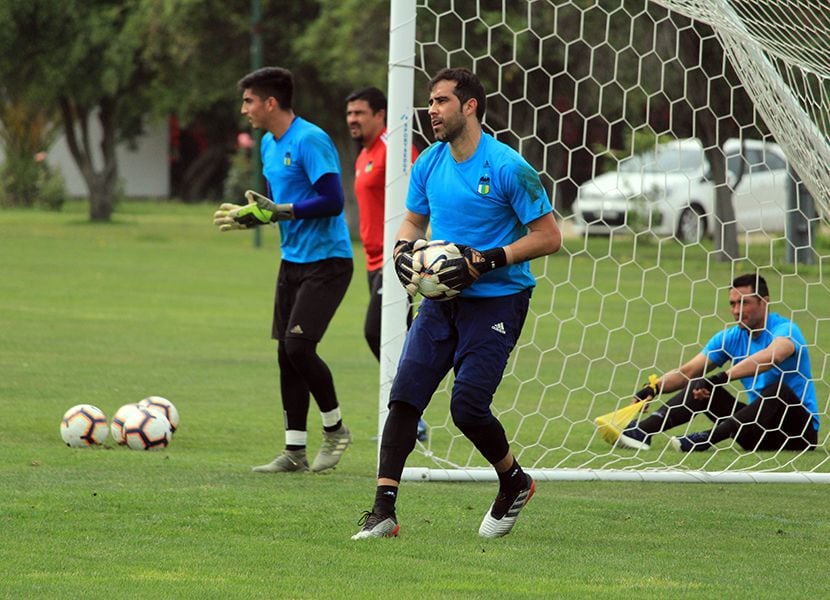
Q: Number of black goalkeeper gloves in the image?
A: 2